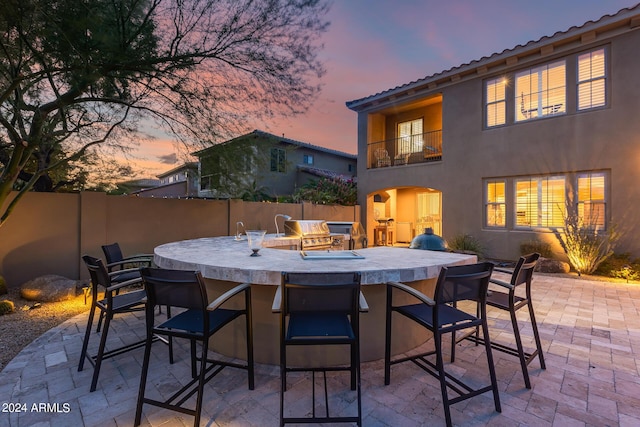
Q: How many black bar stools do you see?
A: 6